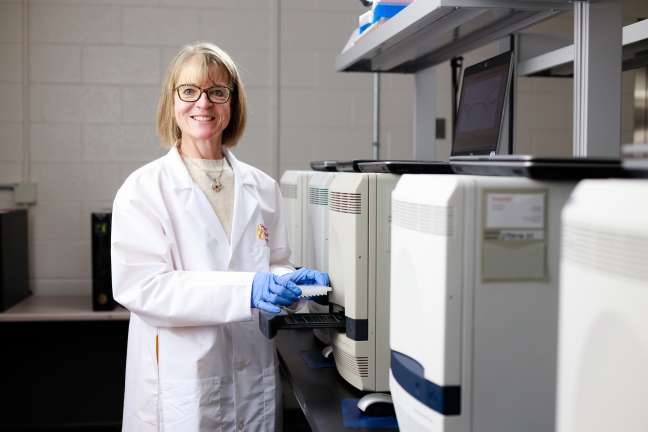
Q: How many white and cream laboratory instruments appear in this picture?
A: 5